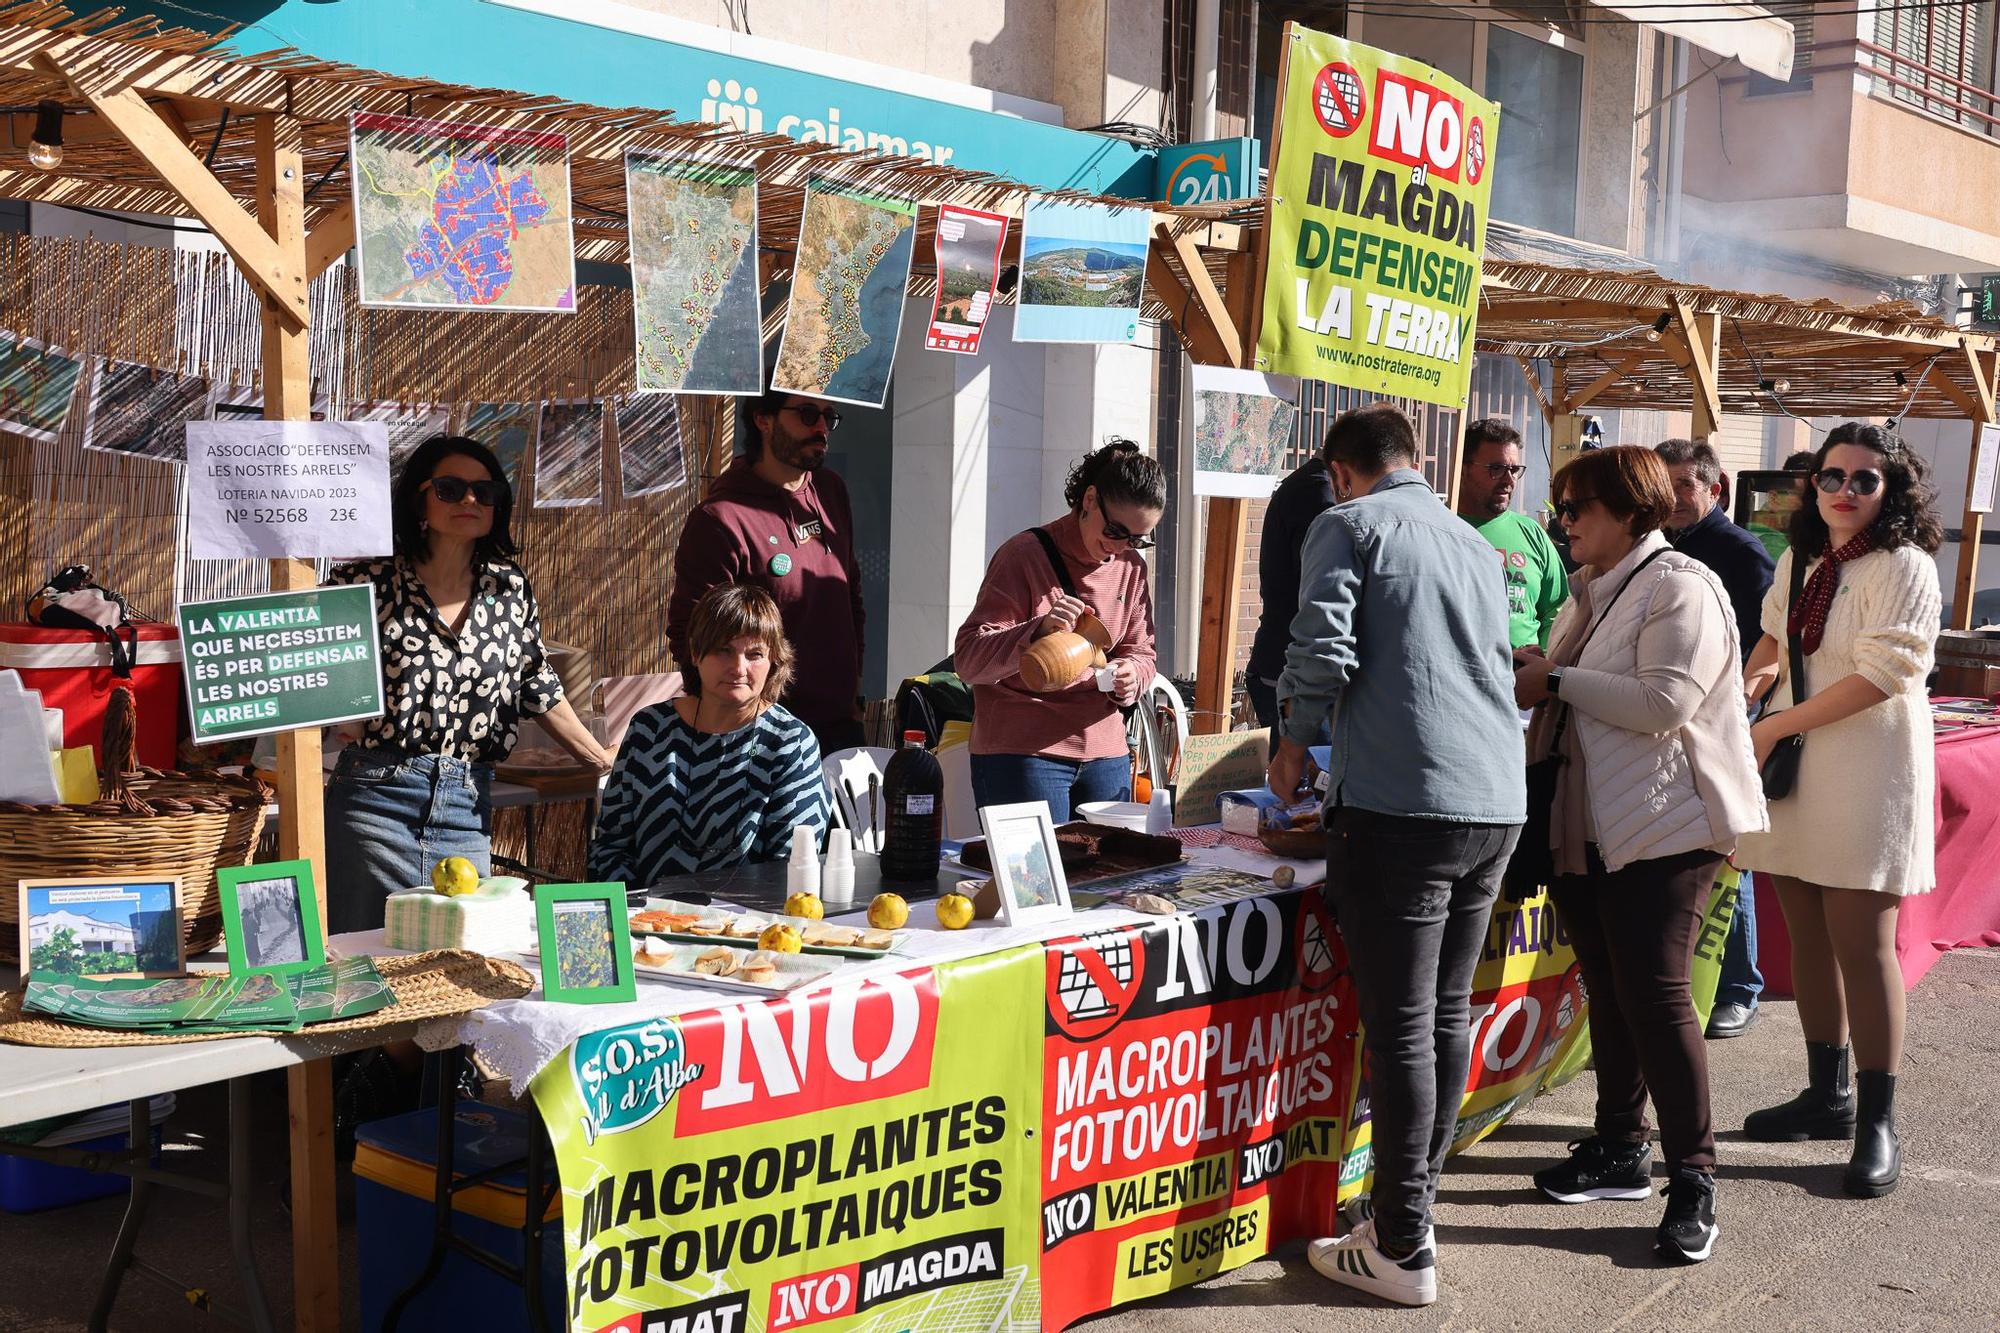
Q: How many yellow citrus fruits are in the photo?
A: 5